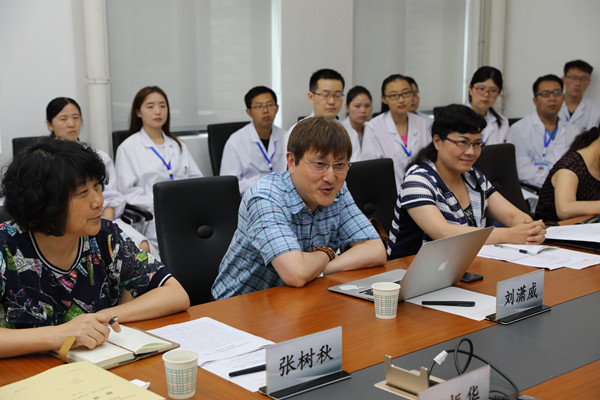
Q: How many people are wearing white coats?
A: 10